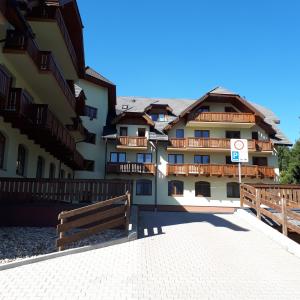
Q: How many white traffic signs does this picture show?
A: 1